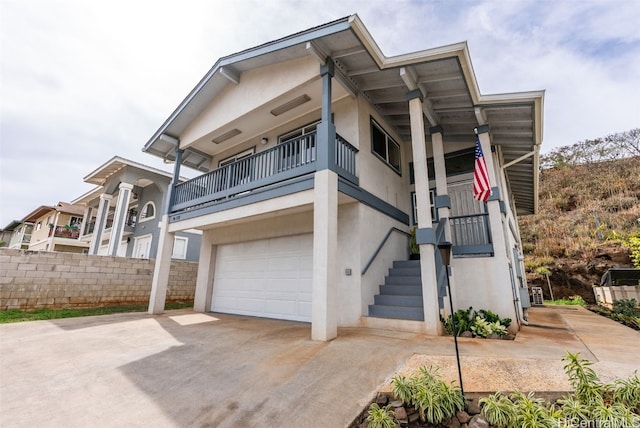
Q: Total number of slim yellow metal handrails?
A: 0